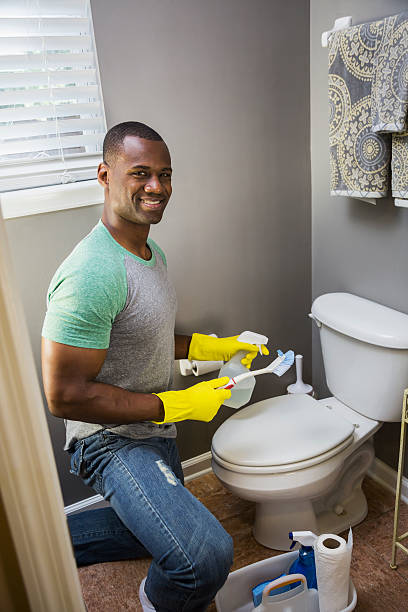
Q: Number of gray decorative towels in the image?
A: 3